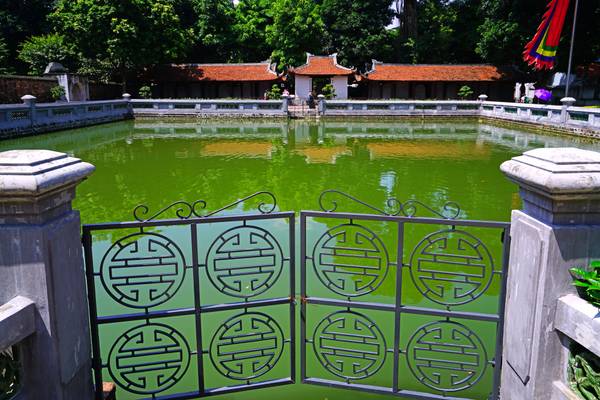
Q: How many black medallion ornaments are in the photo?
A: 8